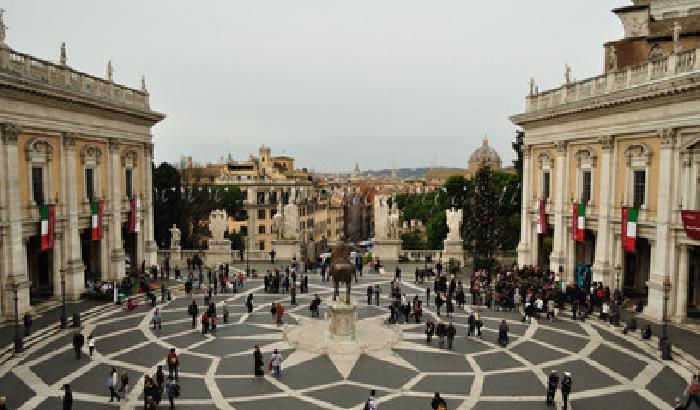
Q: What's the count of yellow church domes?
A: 1